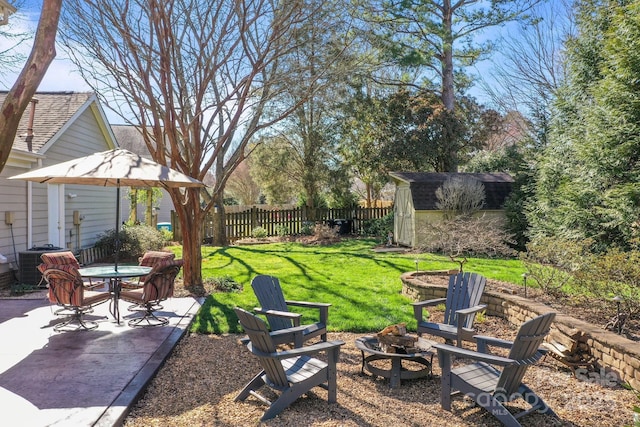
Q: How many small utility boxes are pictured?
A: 2